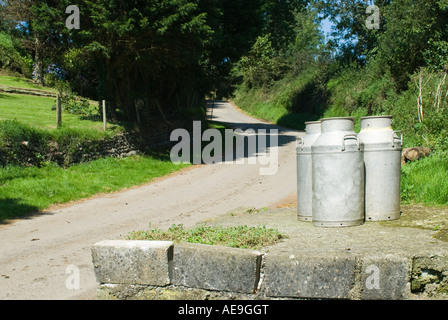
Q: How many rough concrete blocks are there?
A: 4